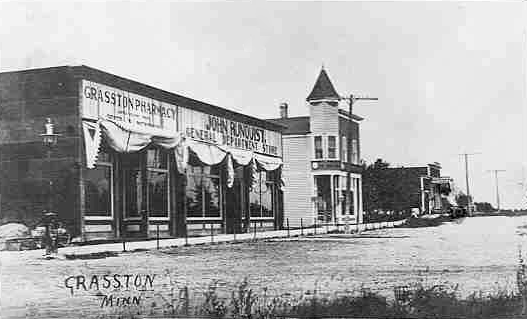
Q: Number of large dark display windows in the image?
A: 4